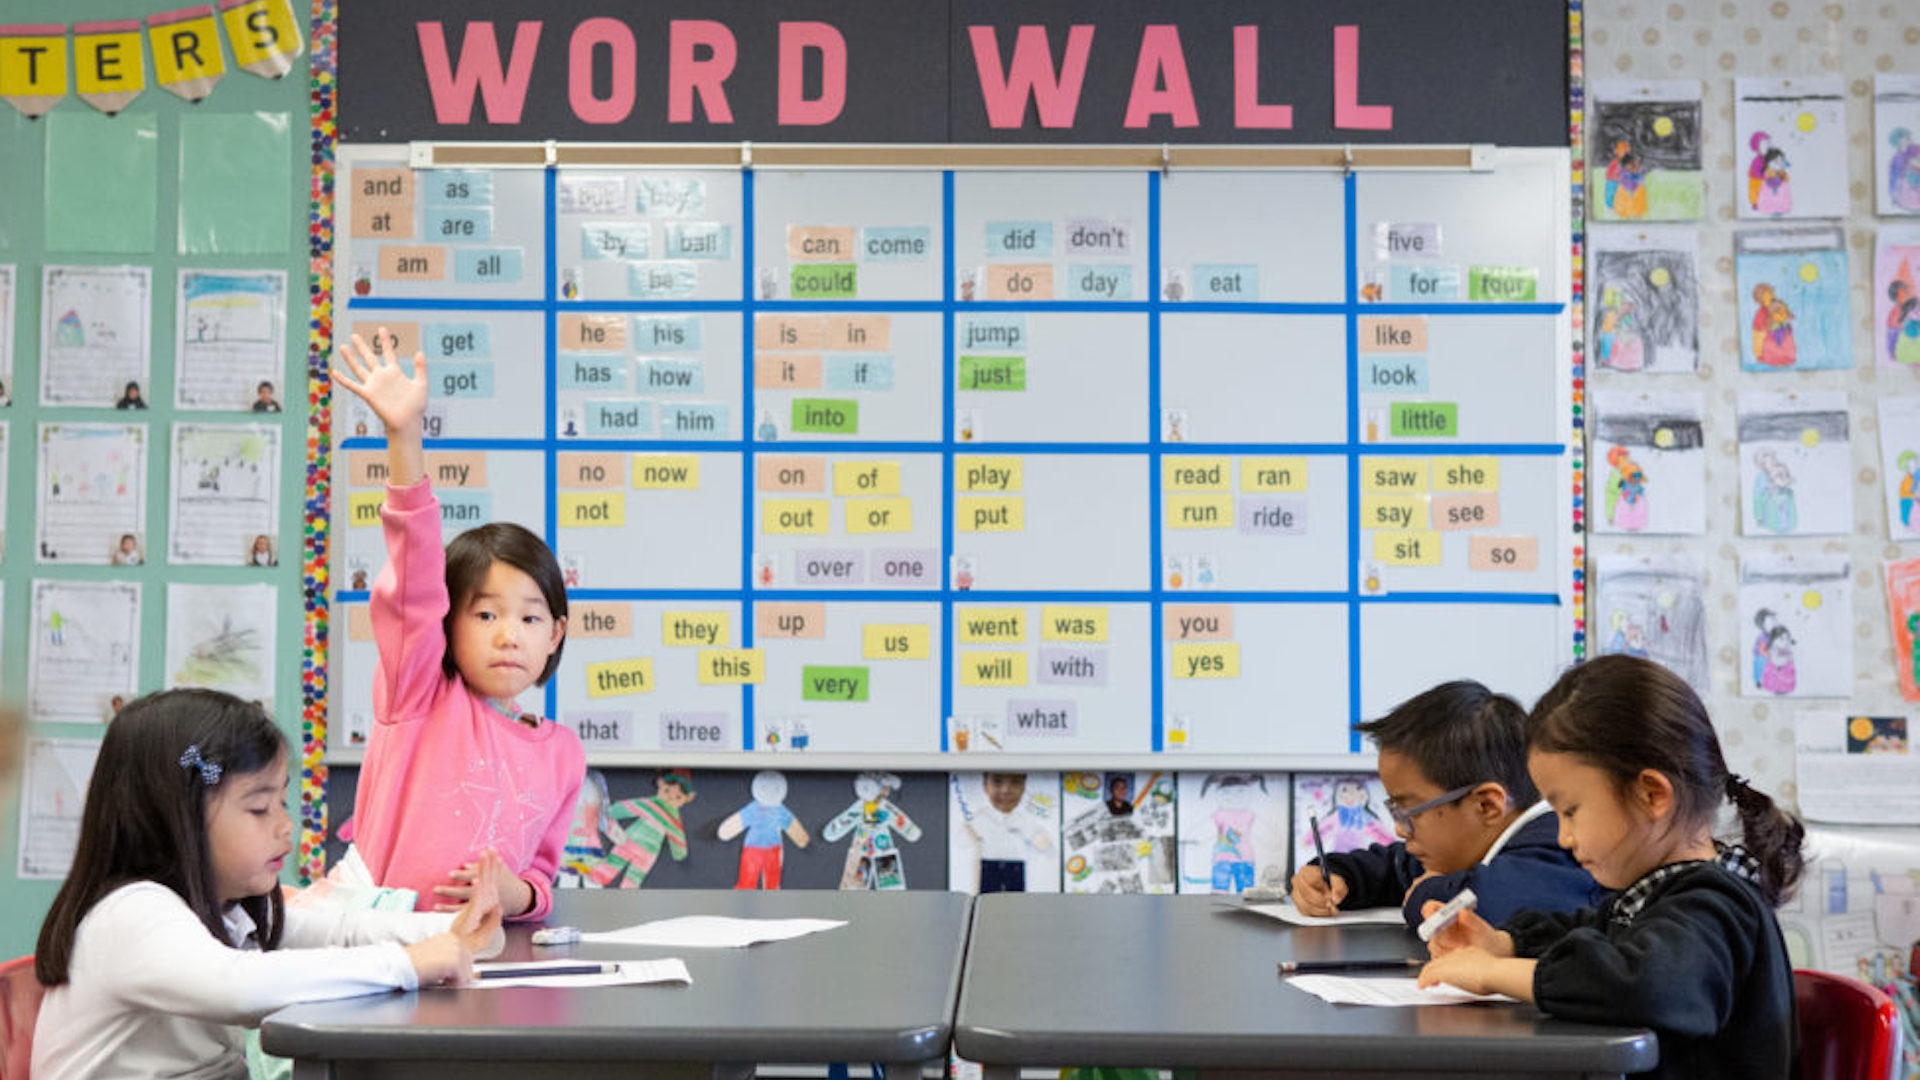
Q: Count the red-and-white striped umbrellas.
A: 0